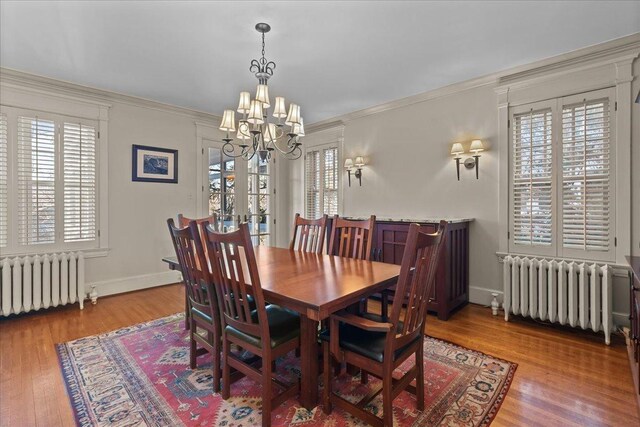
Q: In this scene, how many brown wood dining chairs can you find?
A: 6